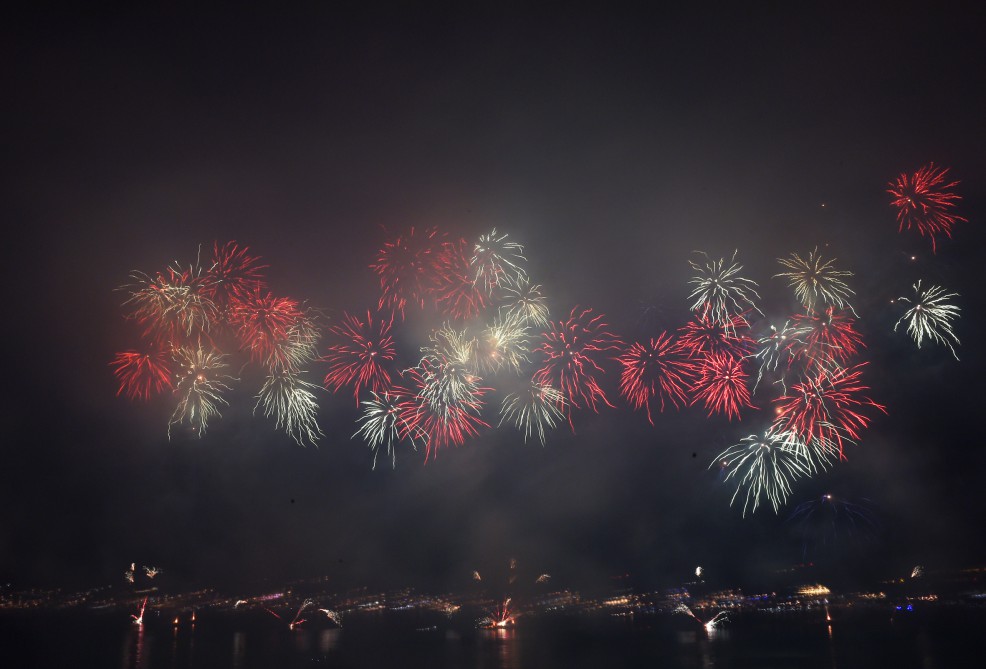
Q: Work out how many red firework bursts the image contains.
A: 15